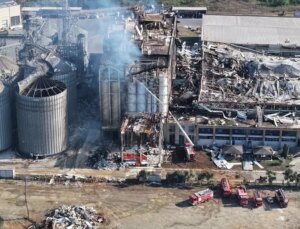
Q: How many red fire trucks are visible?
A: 6